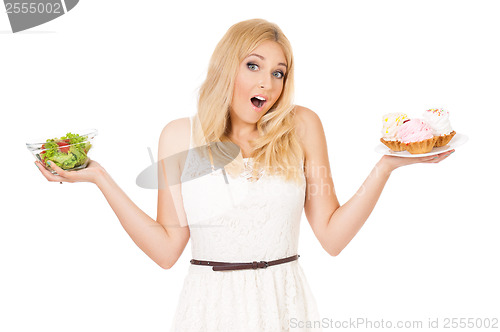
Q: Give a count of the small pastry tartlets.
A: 3